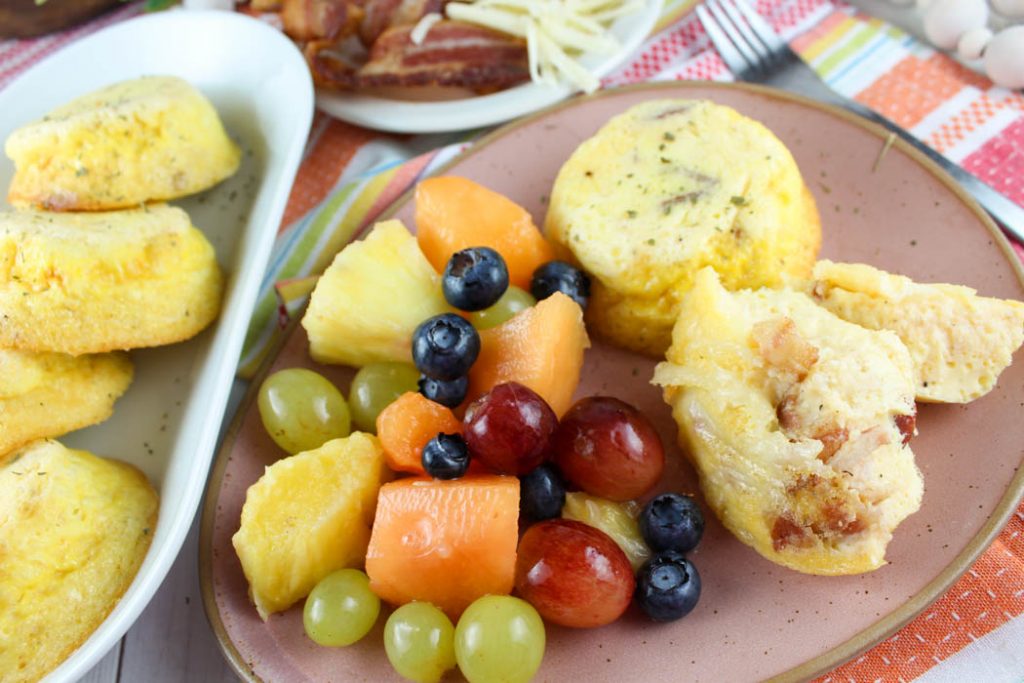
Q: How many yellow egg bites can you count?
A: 6